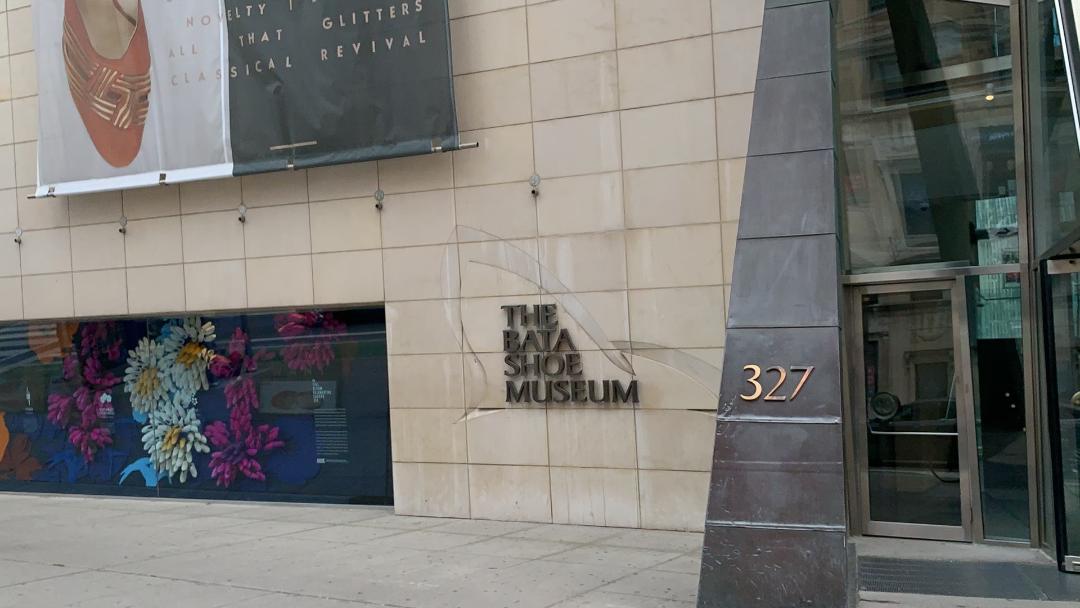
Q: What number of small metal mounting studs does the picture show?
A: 5